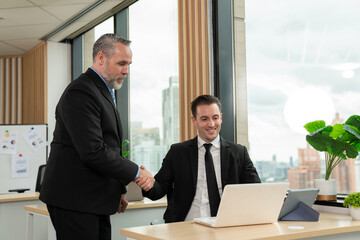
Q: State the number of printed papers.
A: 3